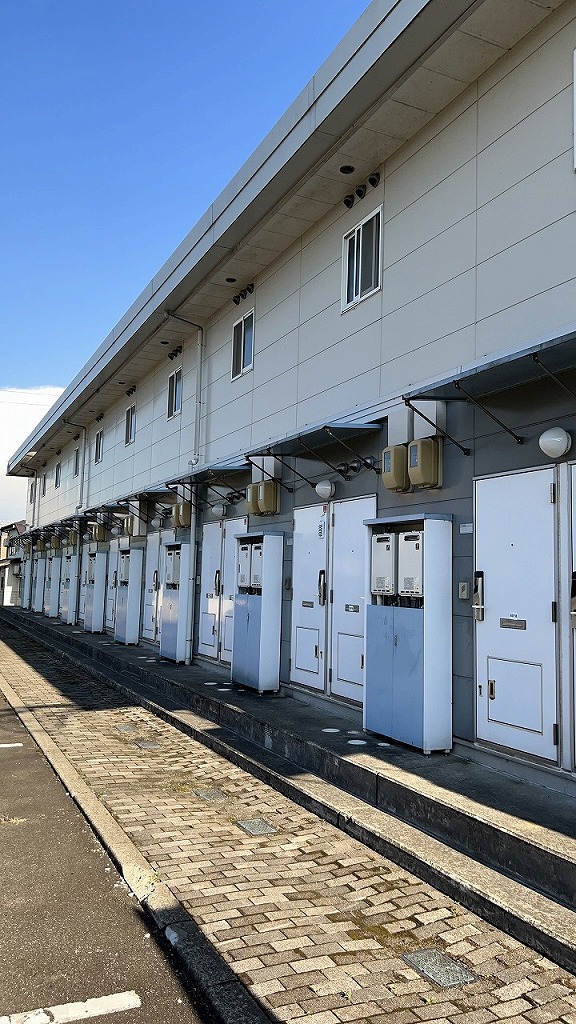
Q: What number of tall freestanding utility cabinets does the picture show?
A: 9